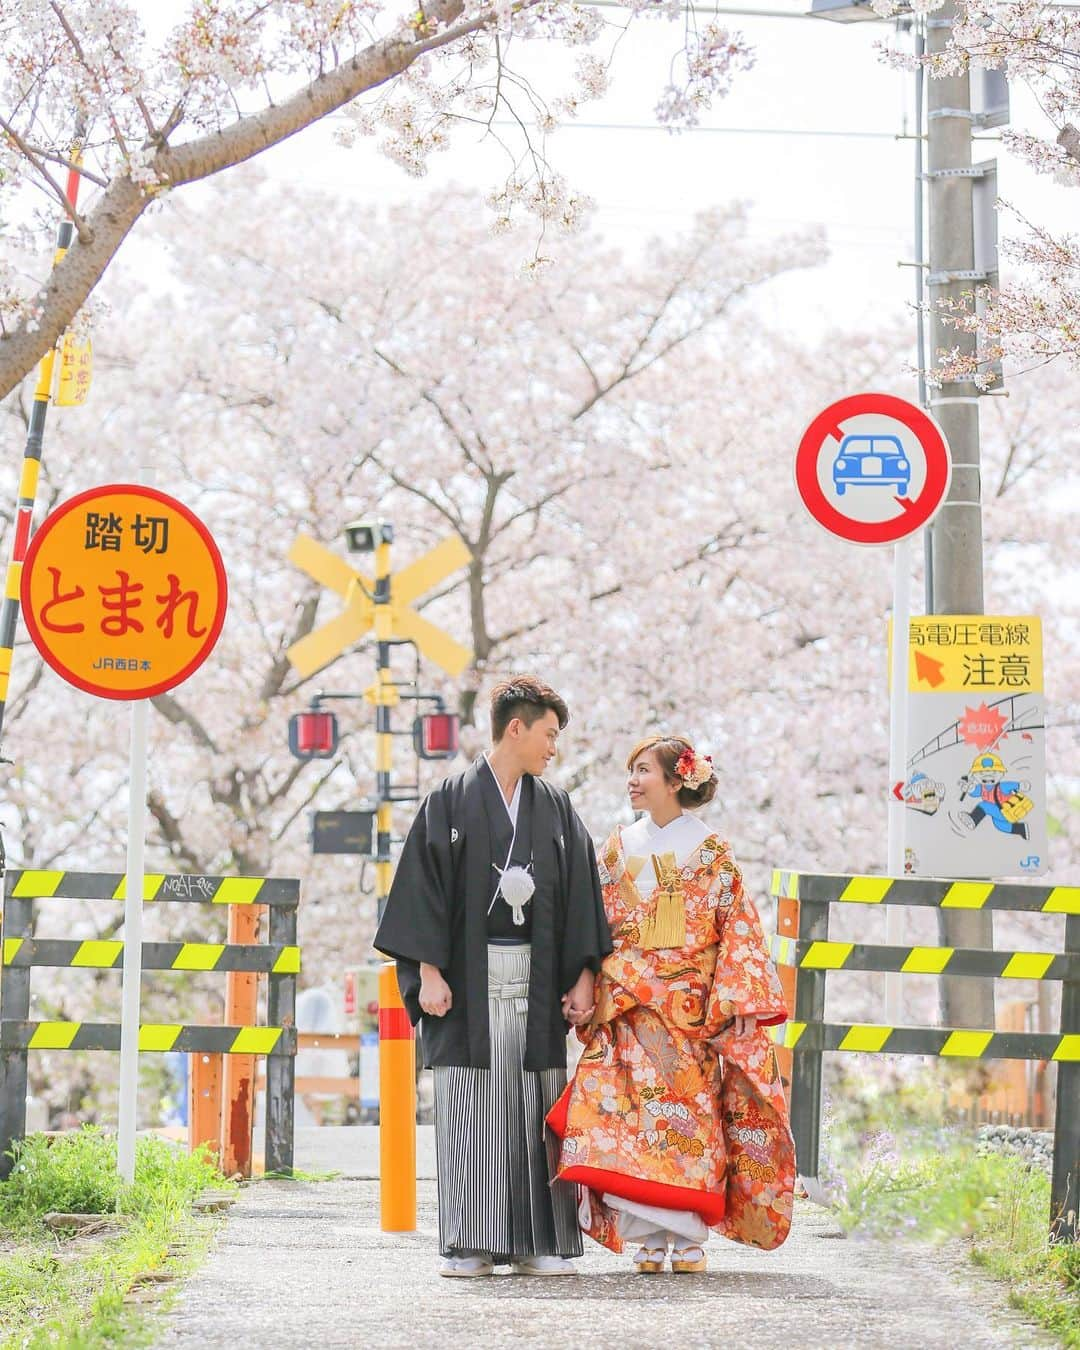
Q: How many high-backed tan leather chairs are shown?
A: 0